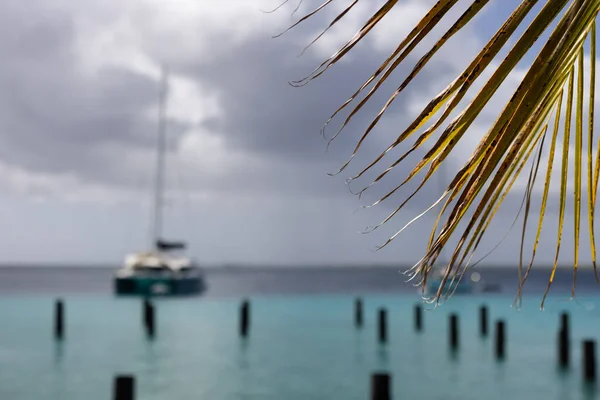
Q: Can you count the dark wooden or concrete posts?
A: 13